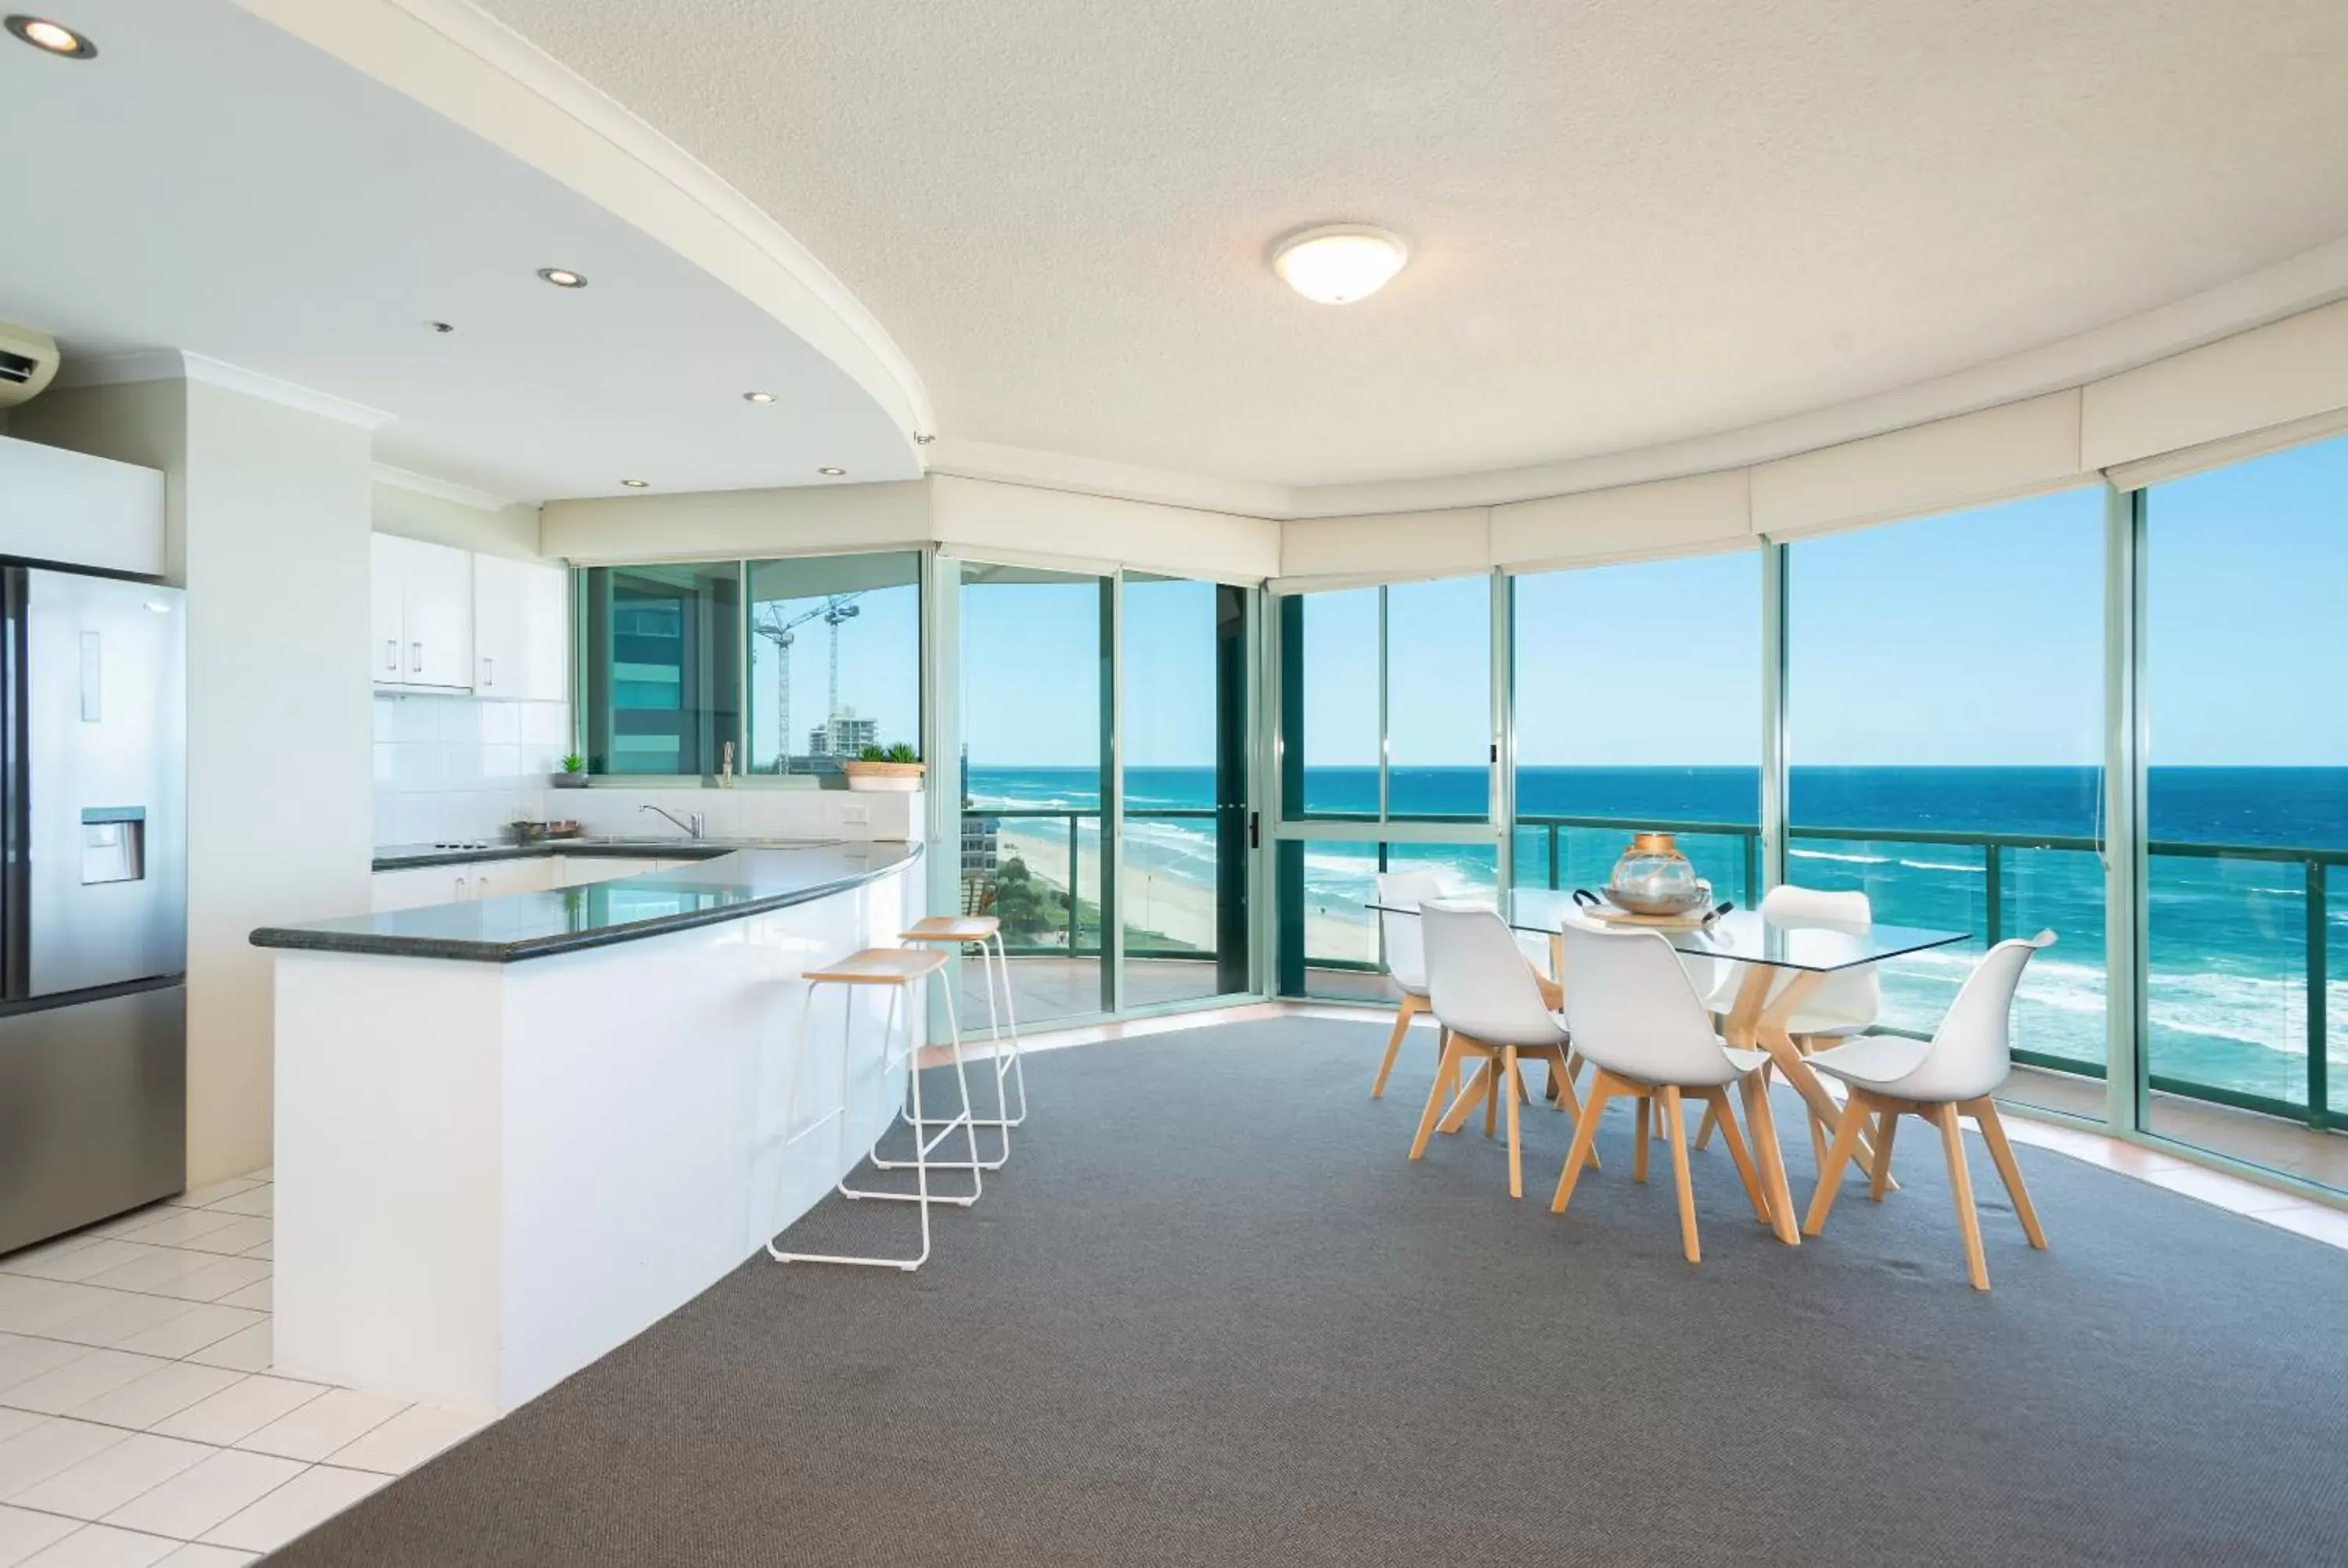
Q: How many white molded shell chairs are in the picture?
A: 6